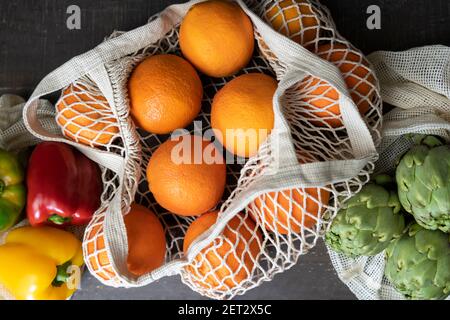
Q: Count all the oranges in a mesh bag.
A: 10